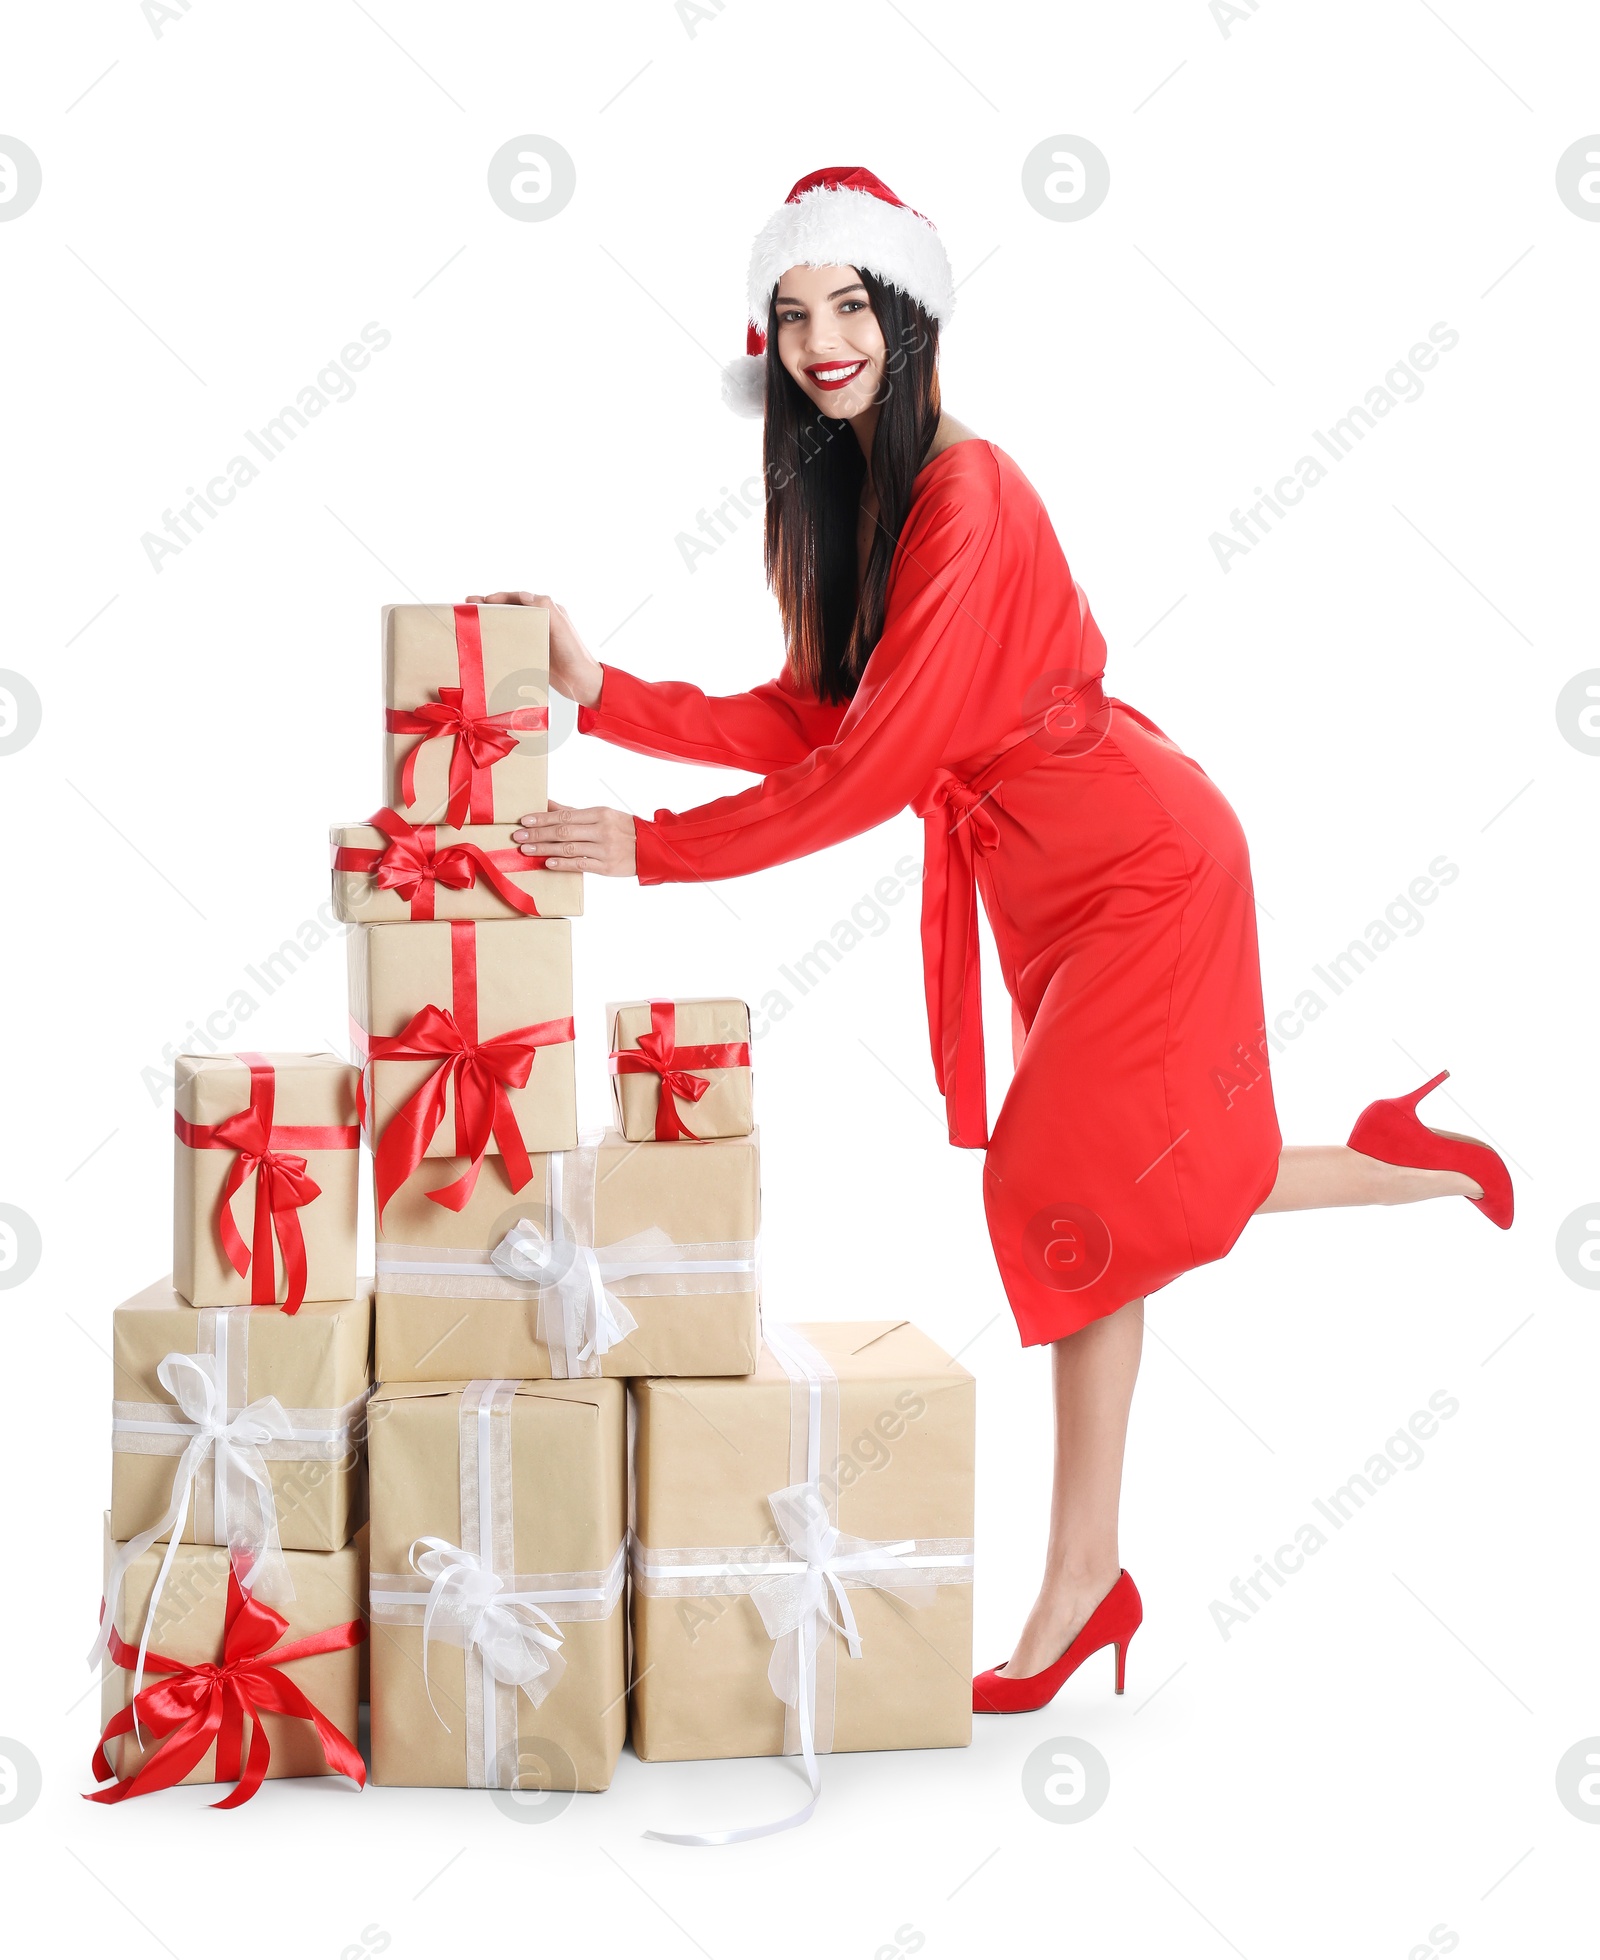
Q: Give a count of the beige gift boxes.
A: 10